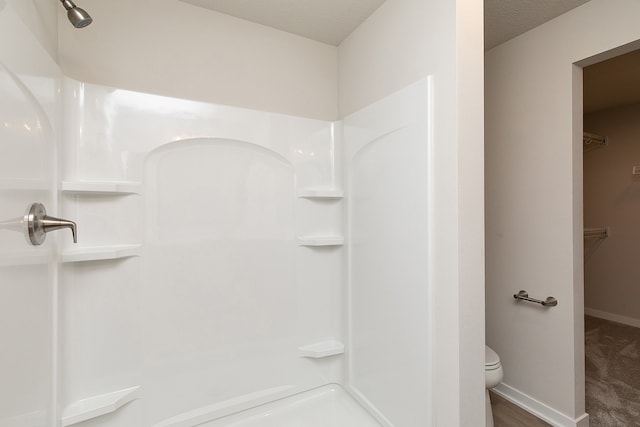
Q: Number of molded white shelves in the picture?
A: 6